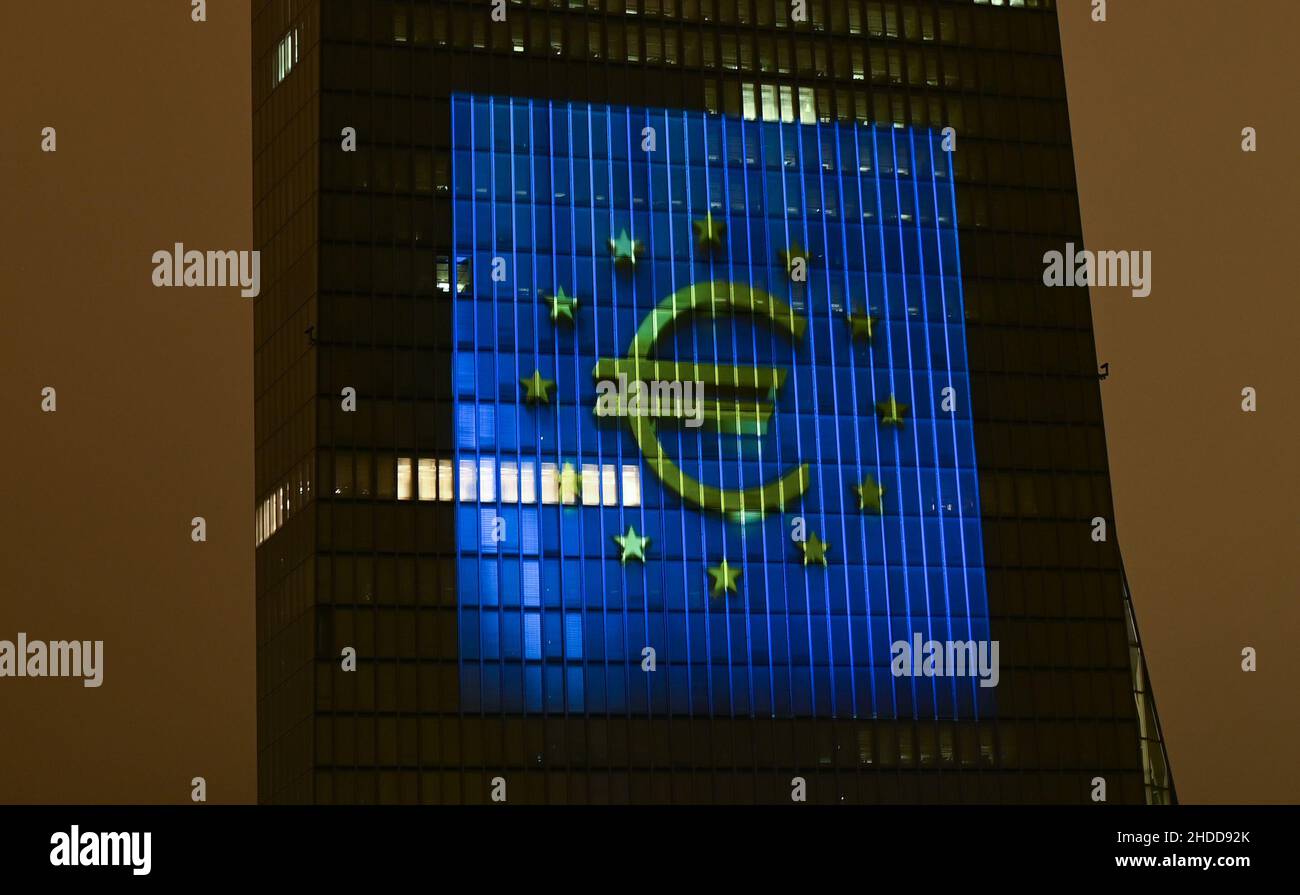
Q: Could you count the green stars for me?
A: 12